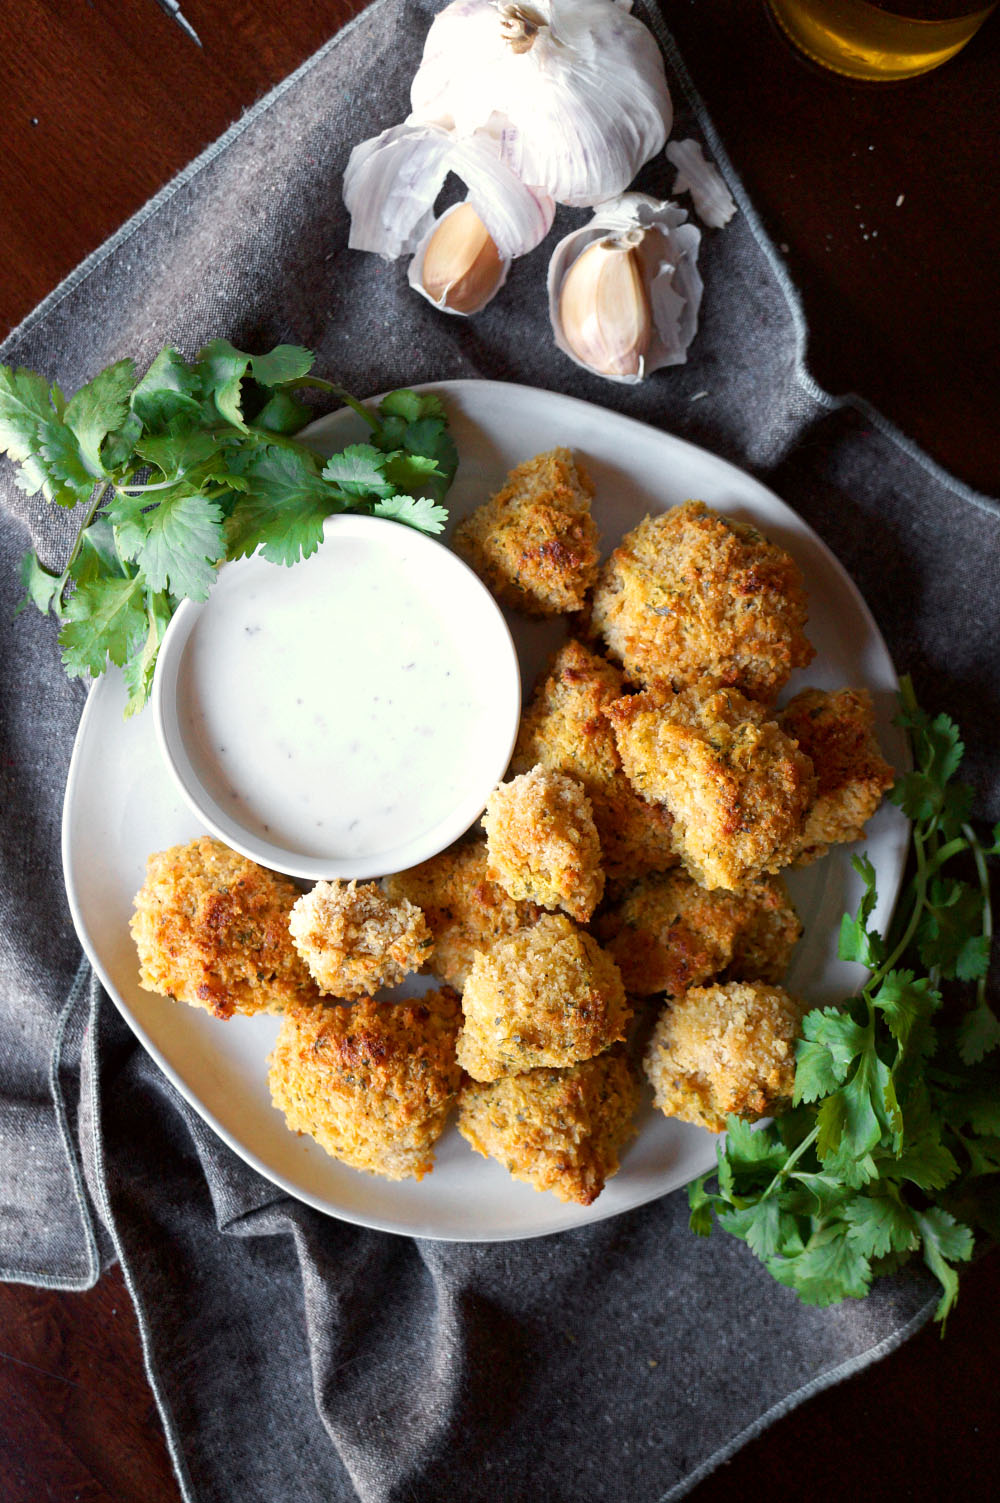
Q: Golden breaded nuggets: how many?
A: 14